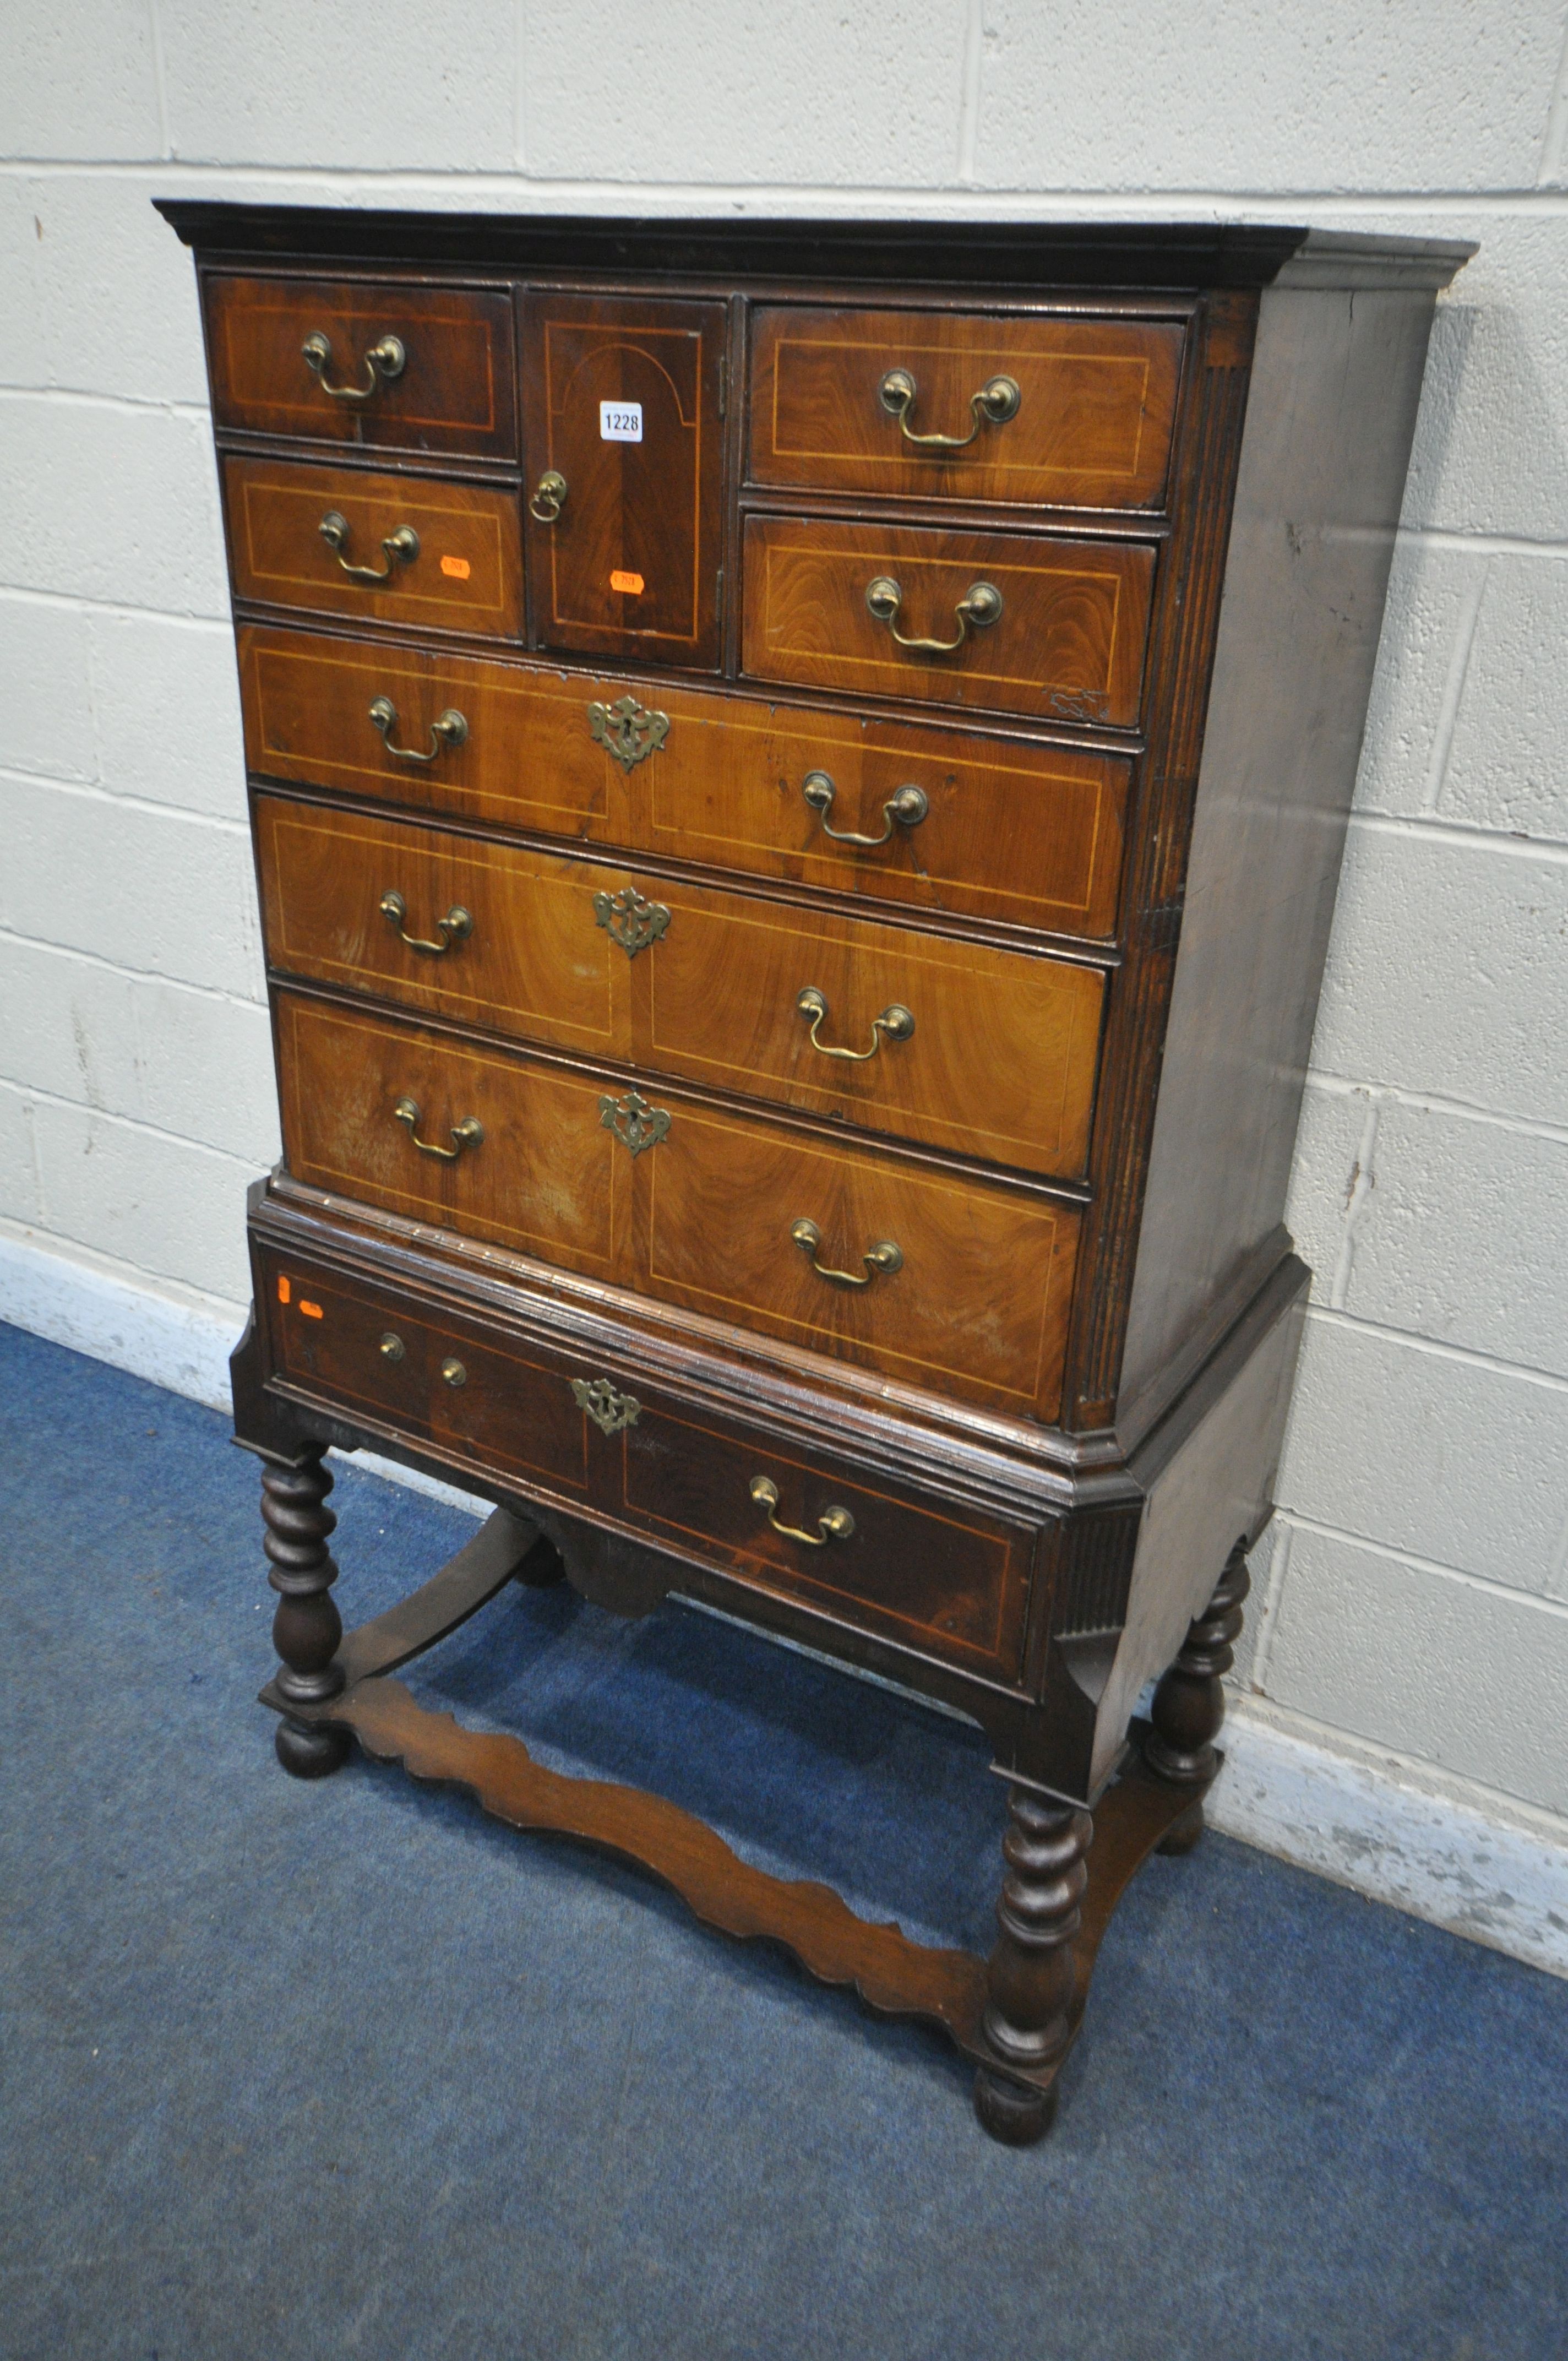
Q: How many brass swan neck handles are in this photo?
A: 11